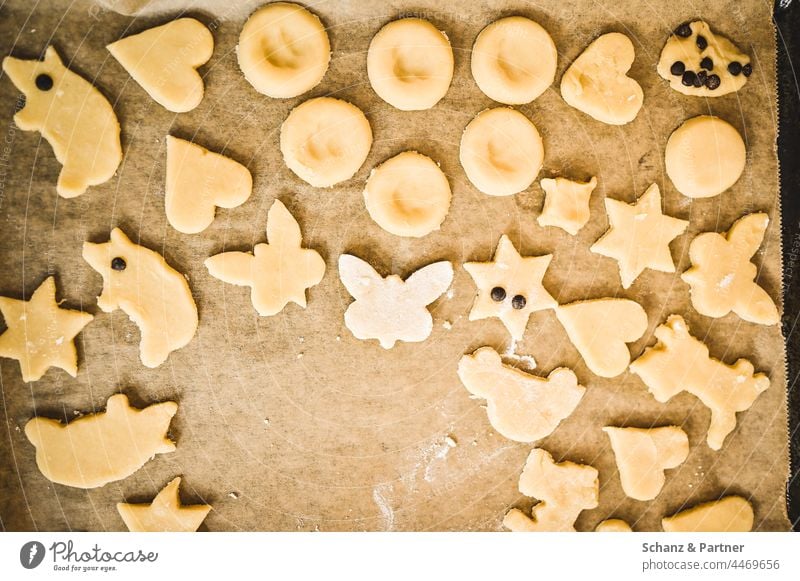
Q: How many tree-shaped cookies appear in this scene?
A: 0